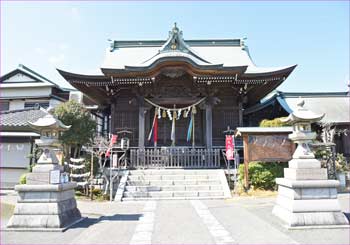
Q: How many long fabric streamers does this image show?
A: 3